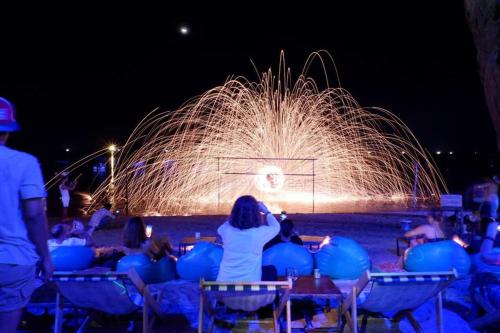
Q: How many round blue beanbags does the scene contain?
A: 6